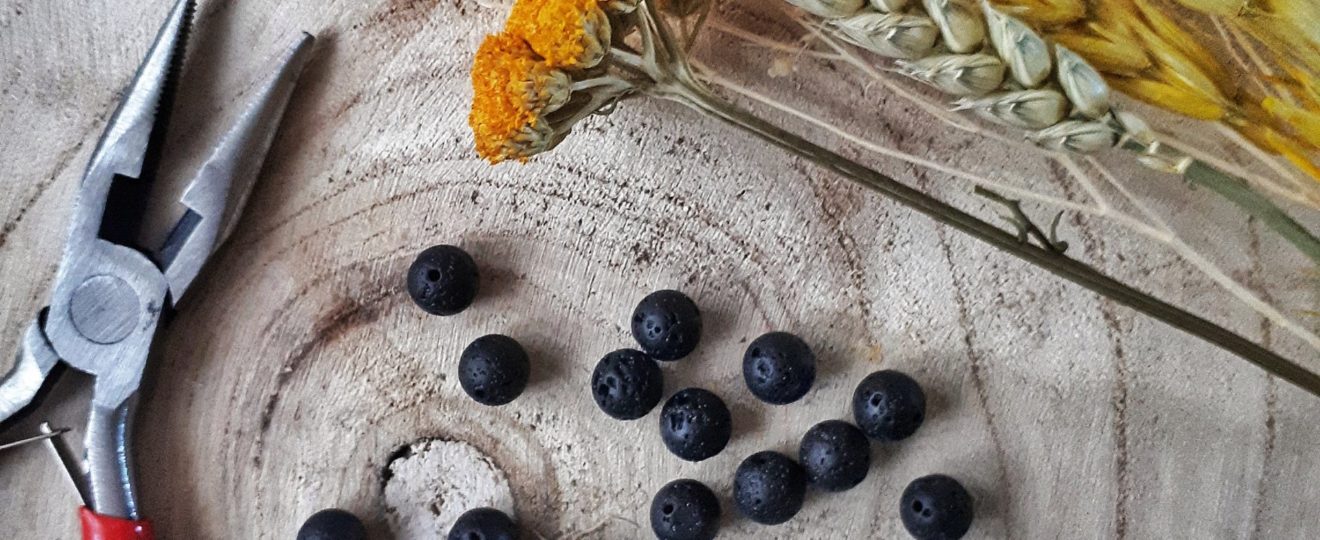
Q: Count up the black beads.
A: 13